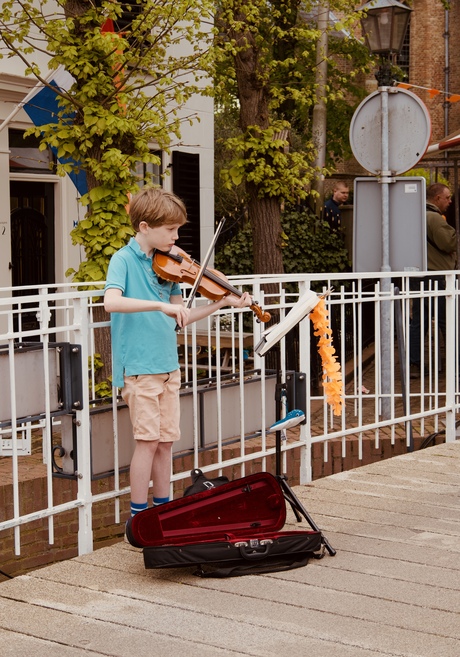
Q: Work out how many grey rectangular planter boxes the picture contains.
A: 2